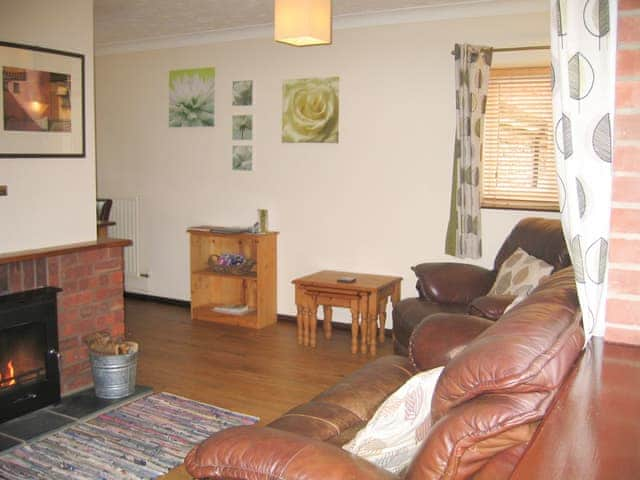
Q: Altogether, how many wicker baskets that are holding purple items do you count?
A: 1